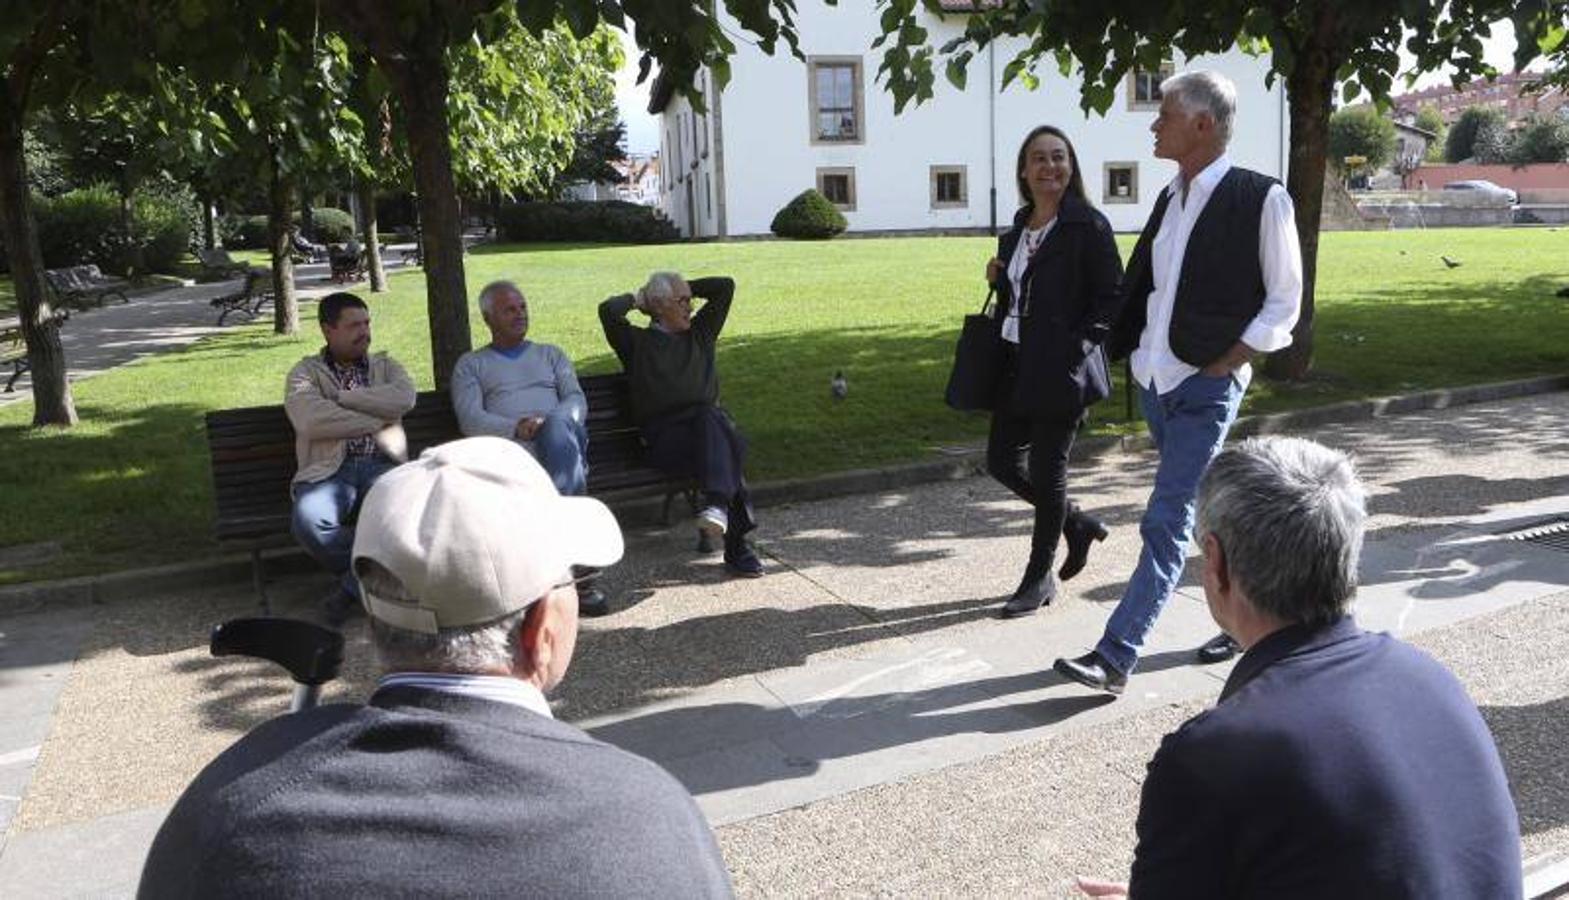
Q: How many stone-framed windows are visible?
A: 5